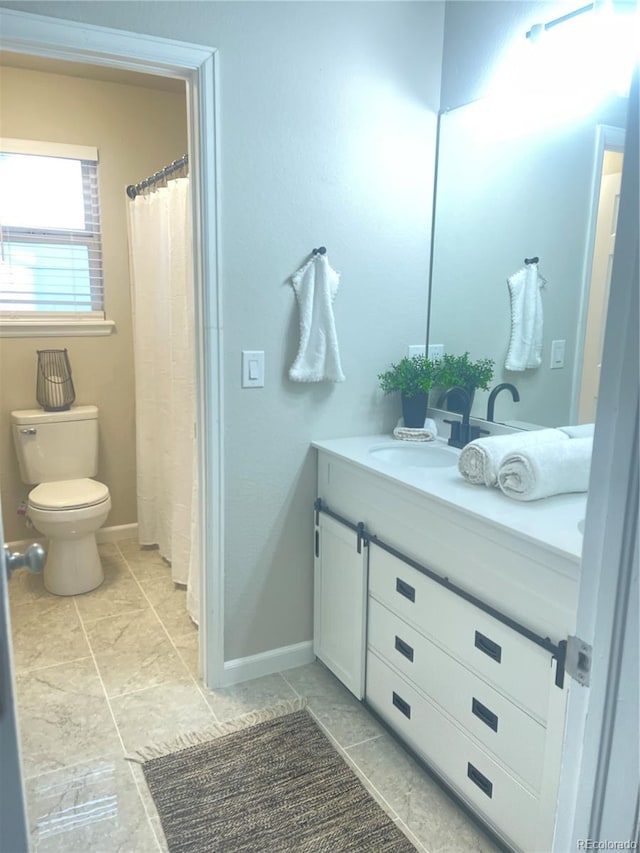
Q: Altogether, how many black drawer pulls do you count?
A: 6